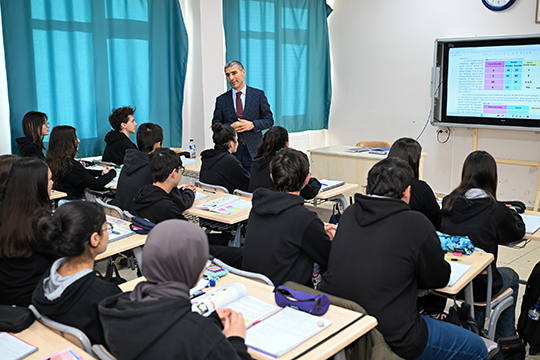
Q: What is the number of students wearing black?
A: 15